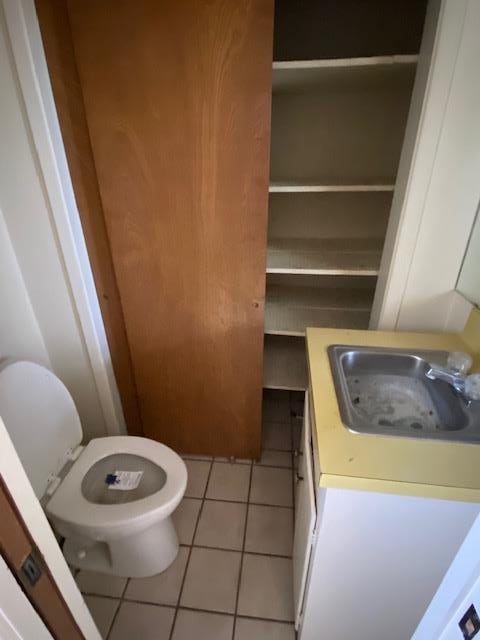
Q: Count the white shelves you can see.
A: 5